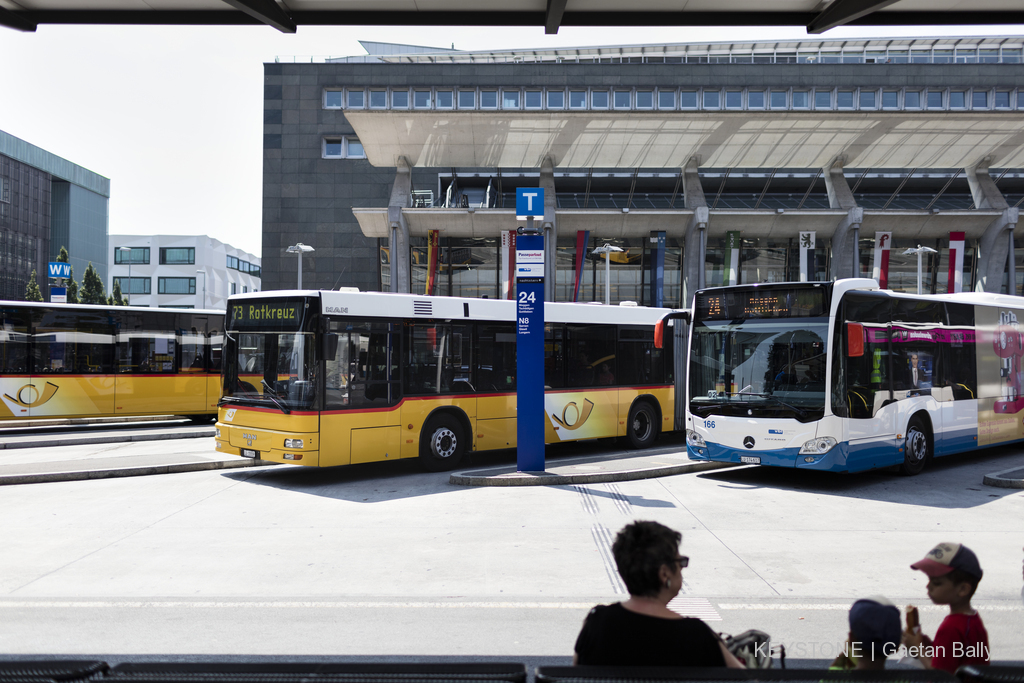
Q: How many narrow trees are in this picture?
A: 4